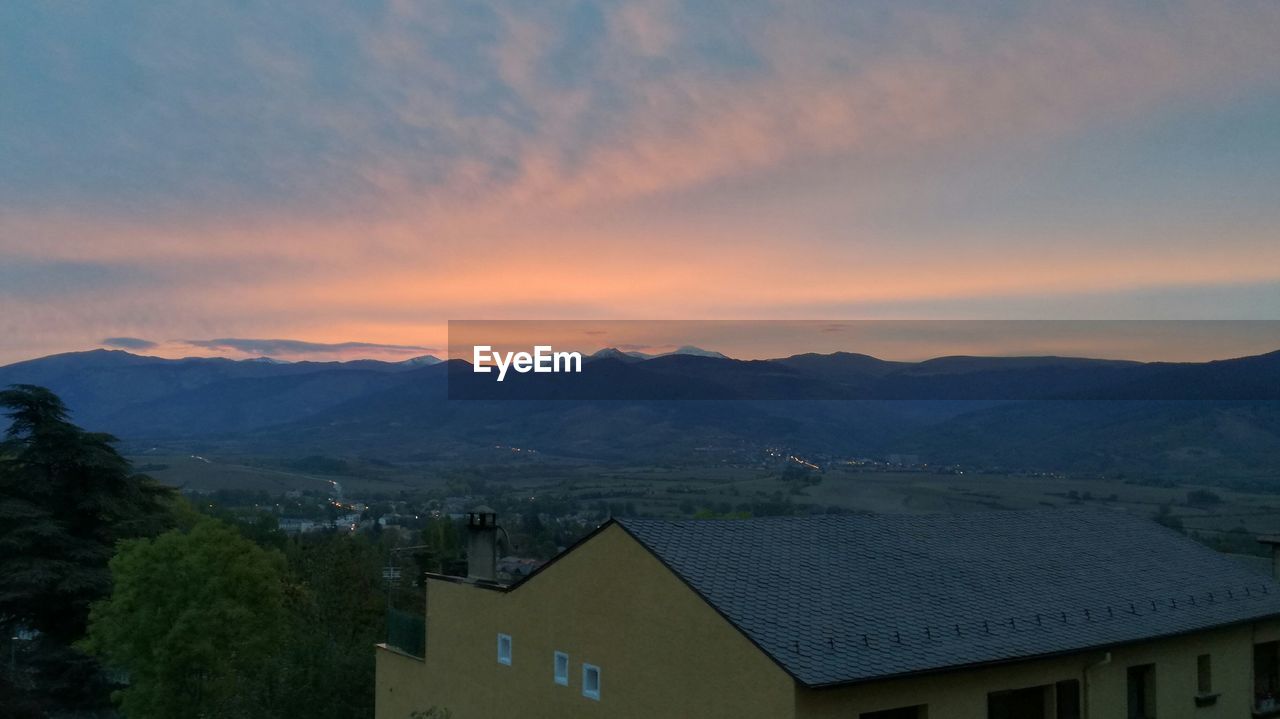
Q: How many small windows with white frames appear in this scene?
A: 3